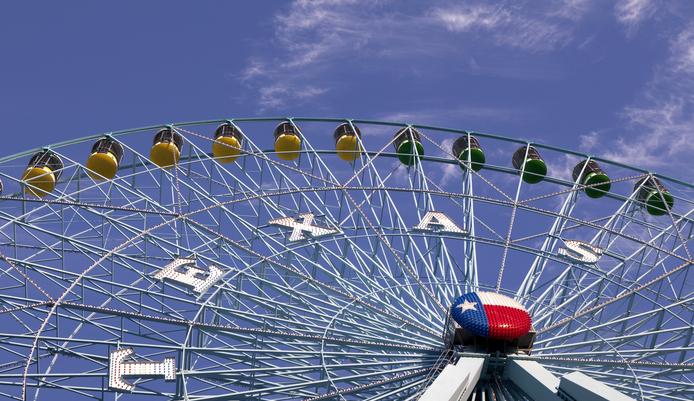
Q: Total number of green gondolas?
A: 5